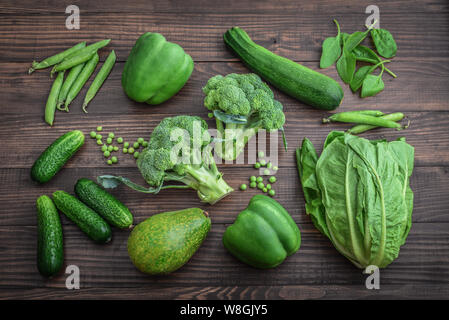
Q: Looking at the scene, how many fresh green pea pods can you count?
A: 10